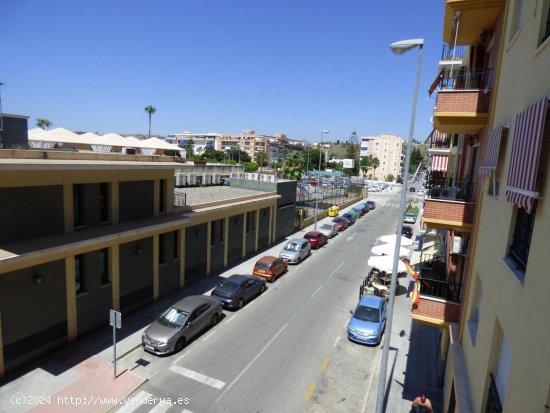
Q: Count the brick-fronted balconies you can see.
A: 3